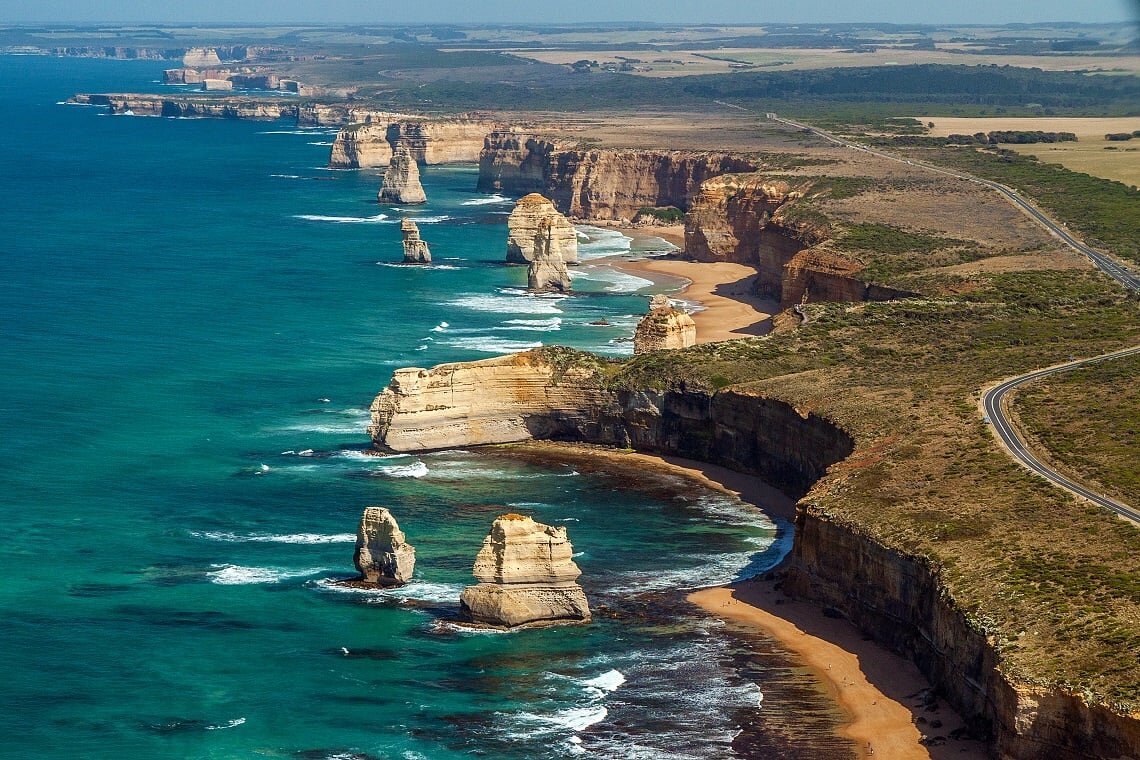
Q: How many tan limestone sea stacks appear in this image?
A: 7